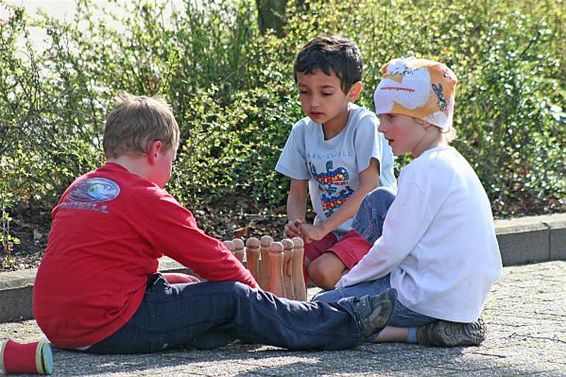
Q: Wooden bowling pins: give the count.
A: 7